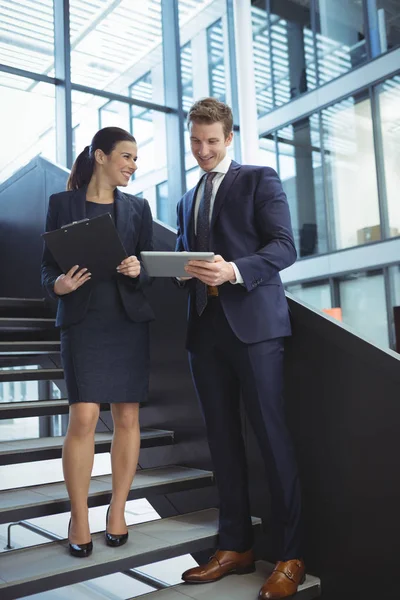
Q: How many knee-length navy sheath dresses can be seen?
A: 1